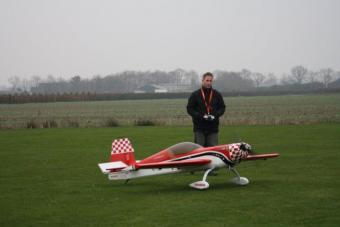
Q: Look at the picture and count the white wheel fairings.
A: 2